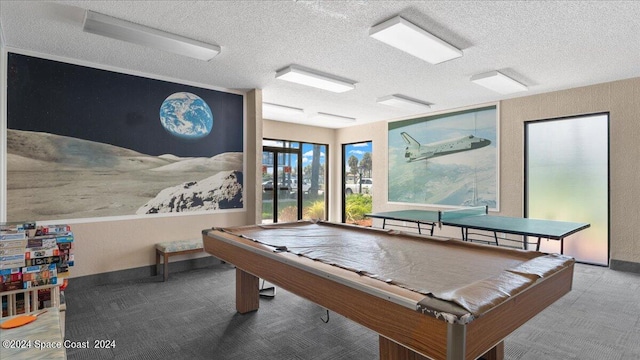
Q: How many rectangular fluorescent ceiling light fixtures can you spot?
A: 7